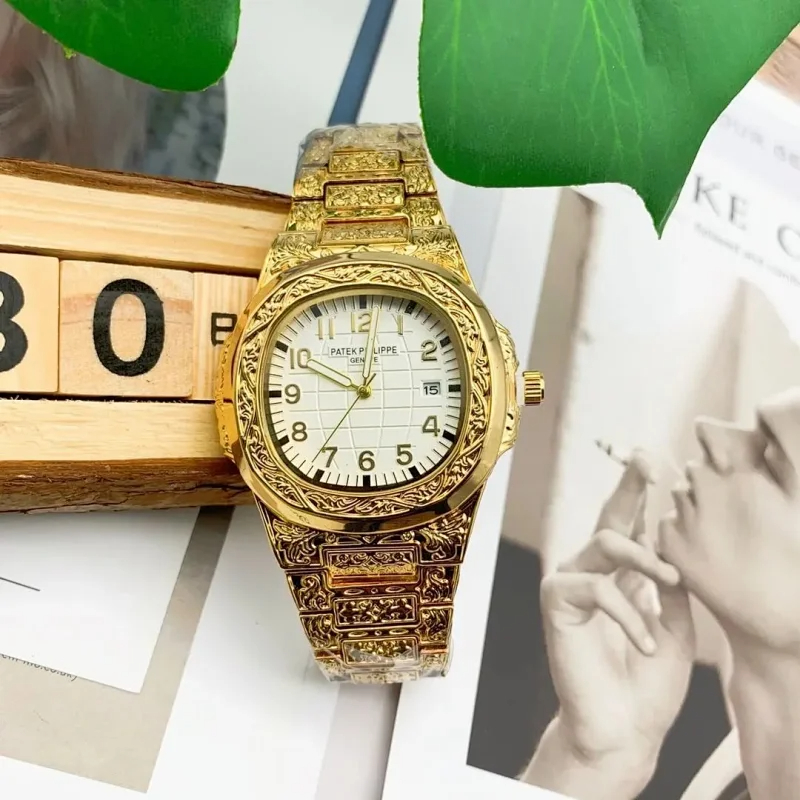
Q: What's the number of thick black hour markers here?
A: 12